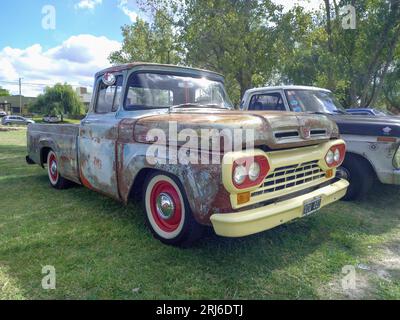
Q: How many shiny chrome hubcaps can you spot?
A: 2